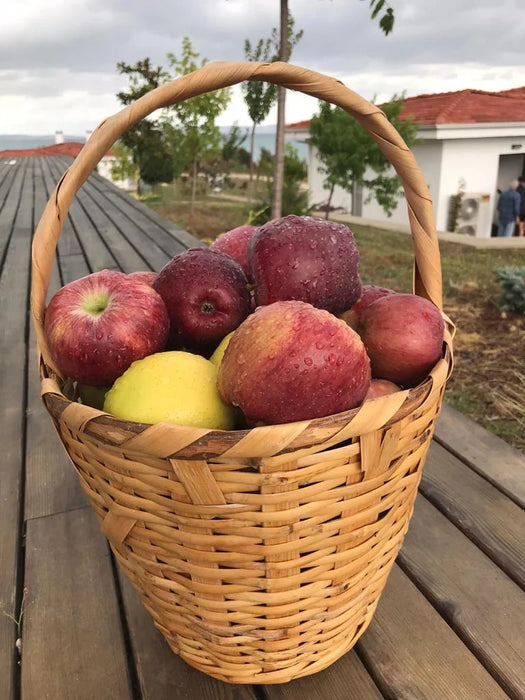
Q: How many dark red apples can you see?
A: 2